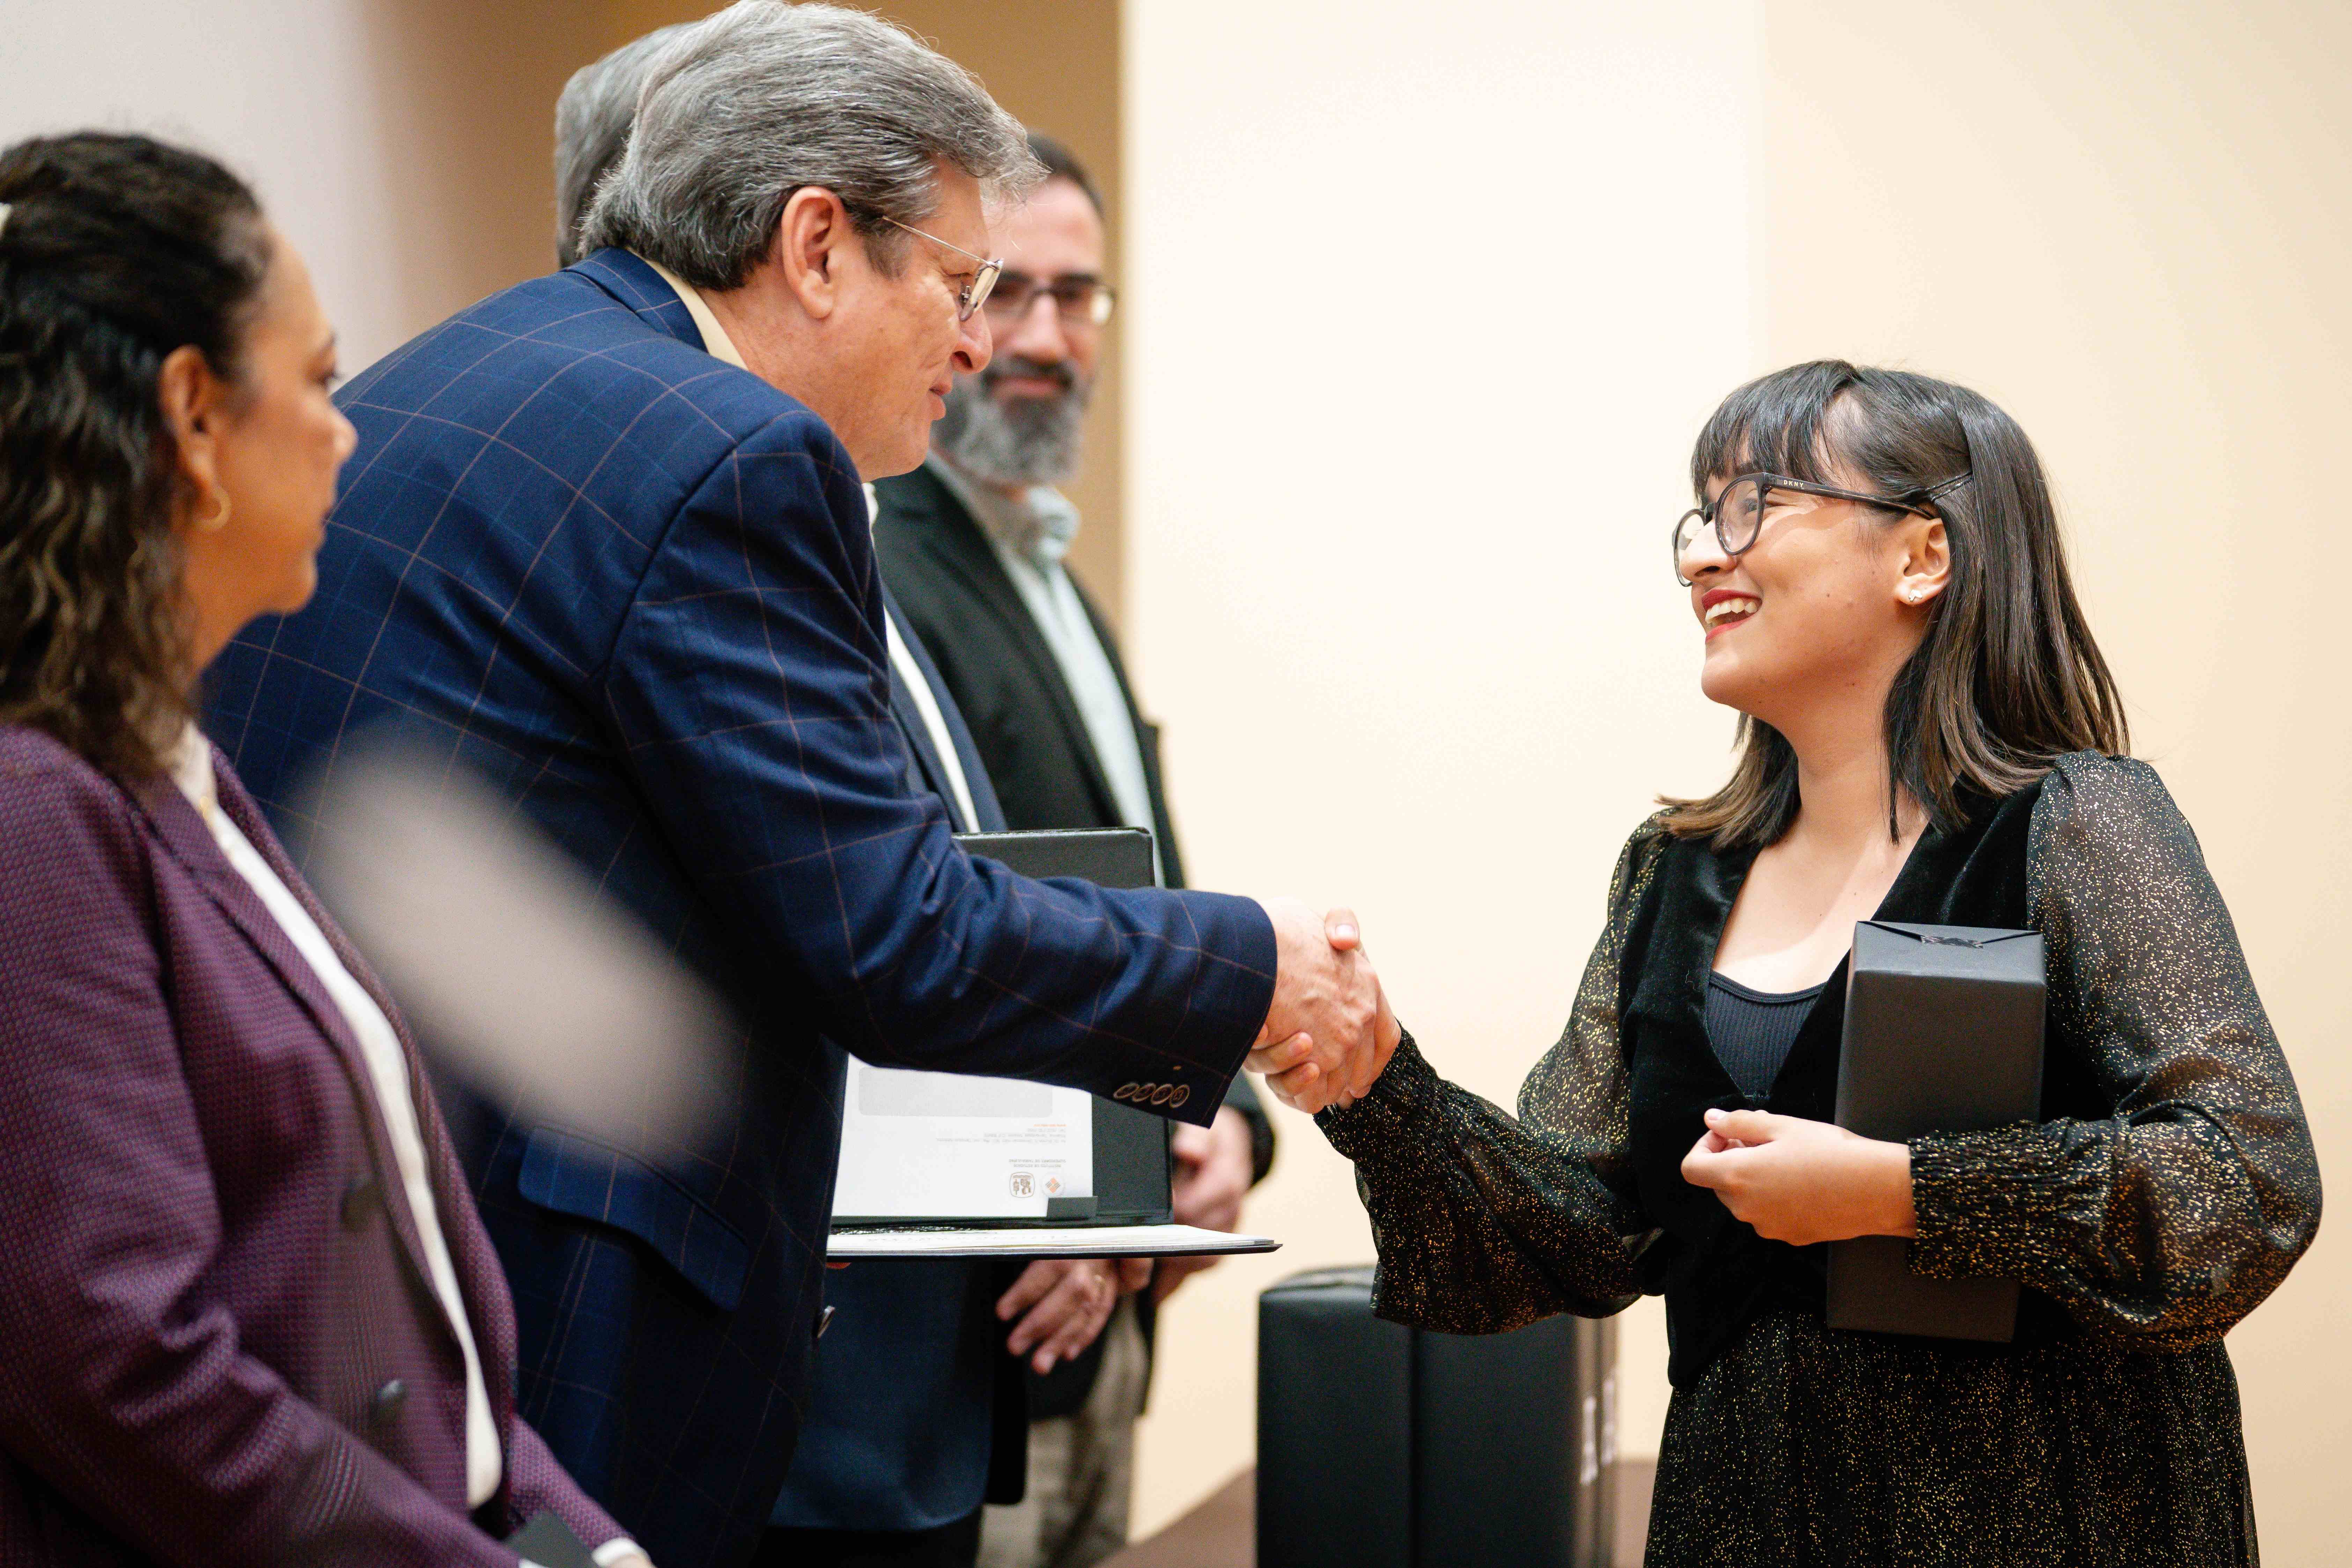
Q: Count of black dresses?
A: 1